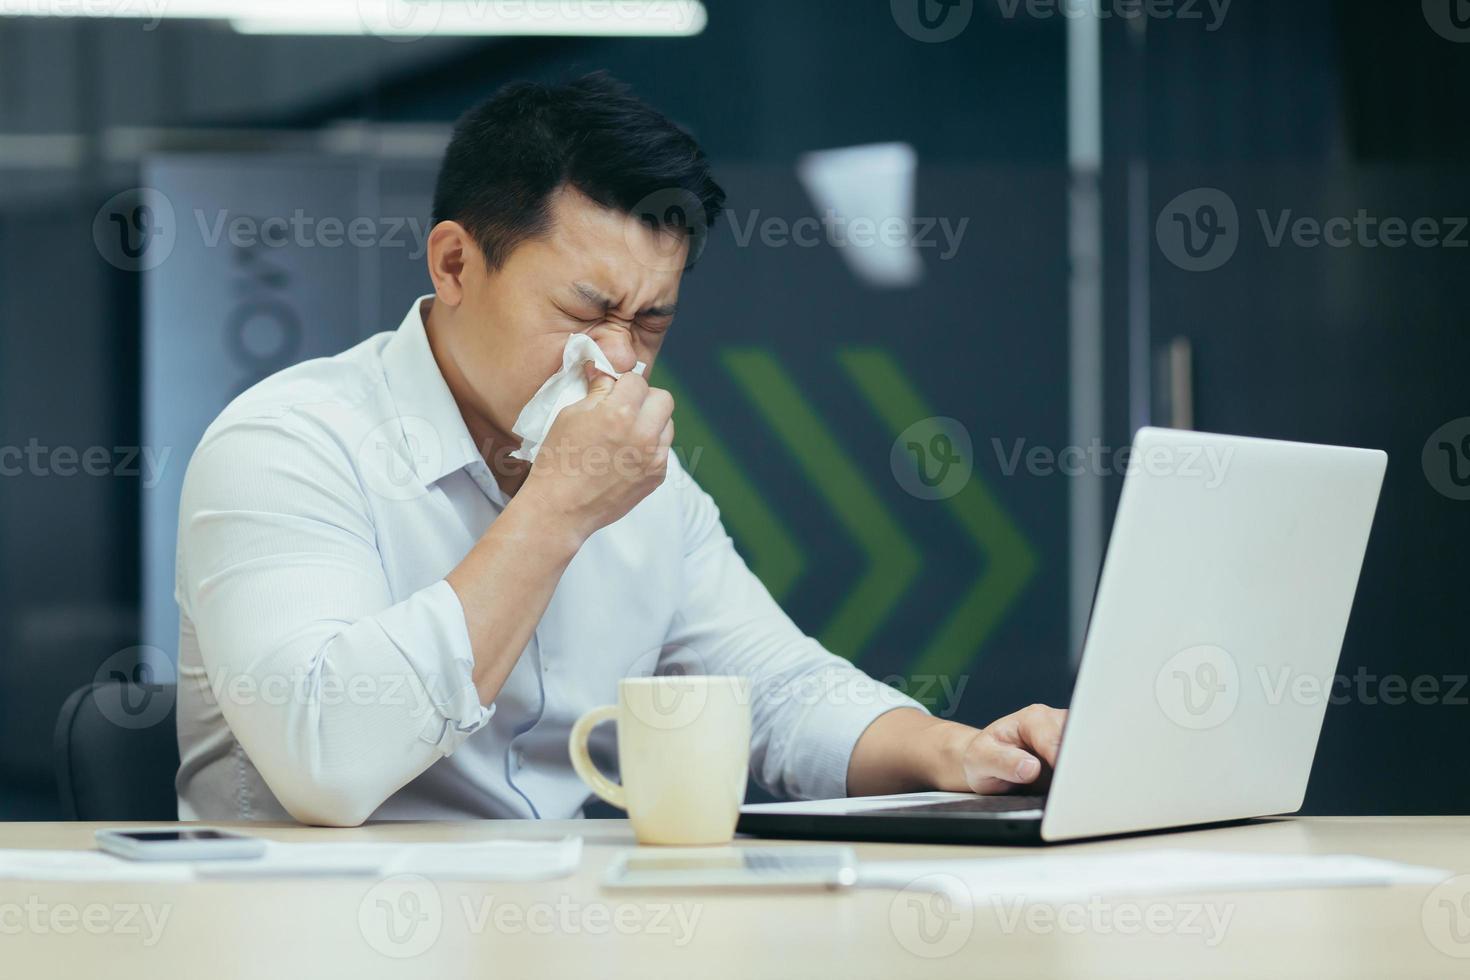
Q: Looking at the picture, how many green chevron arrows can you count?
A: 3